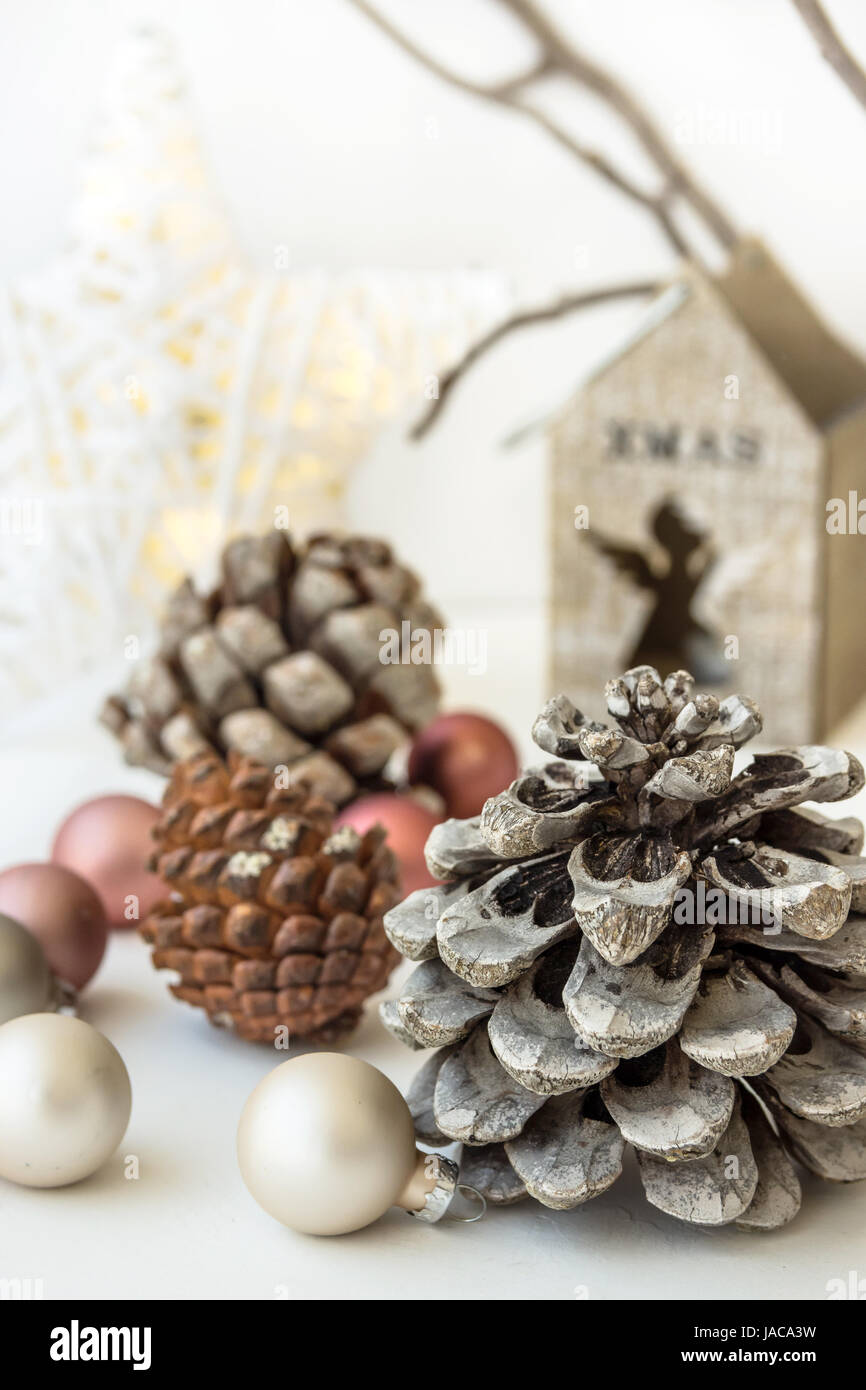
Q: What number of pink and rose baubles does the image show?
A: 4